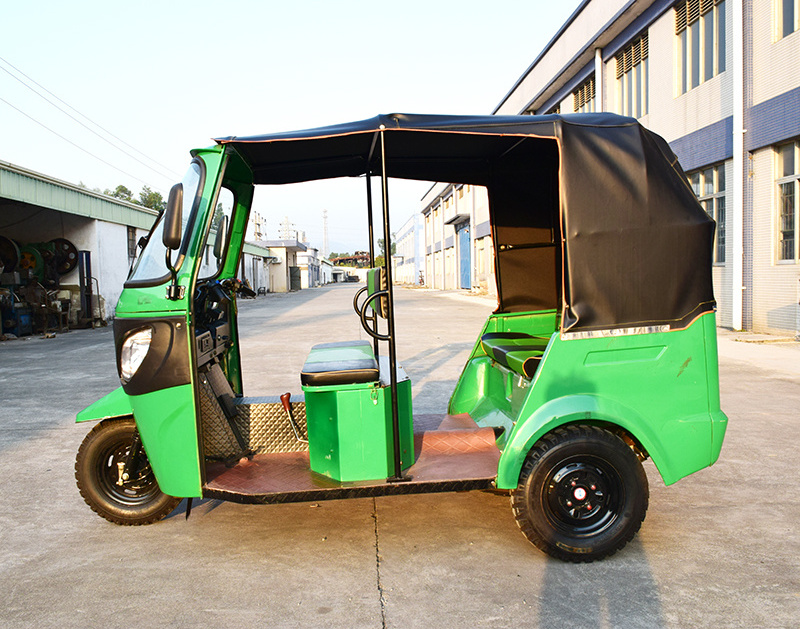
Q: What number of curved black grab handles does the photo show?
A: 2